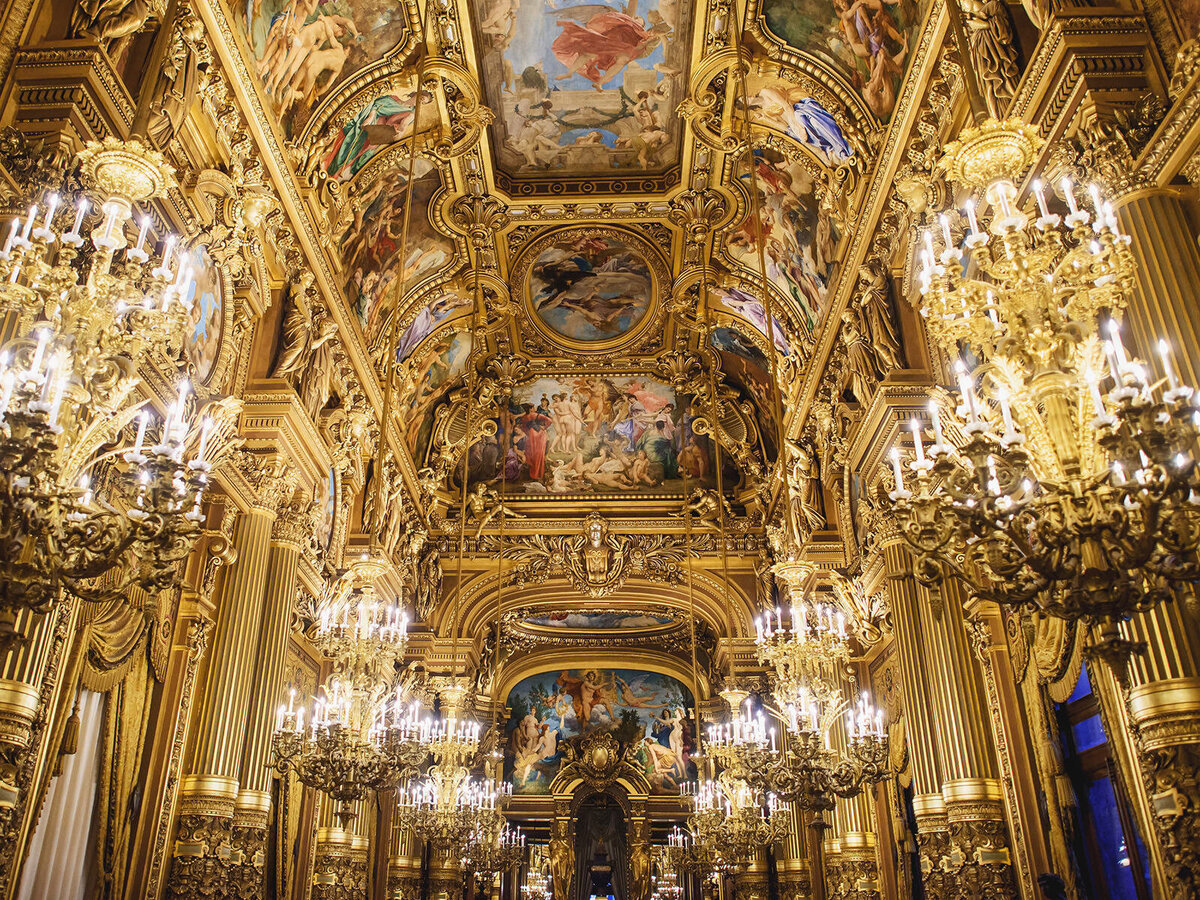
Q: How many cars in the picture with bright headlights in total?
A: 0